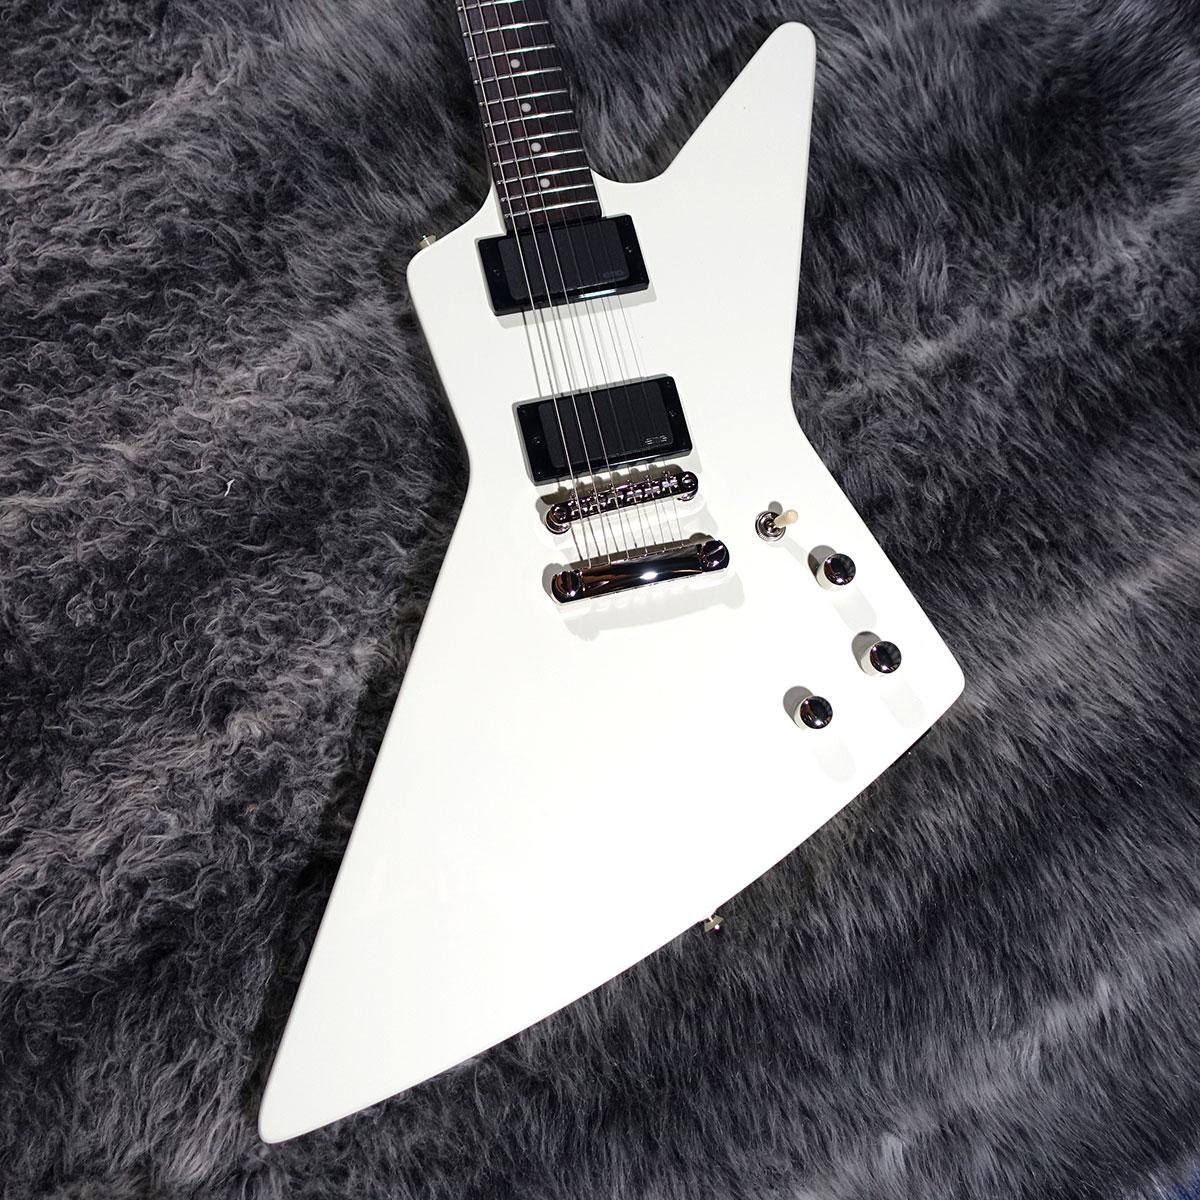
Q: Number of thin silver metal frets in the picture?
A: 11